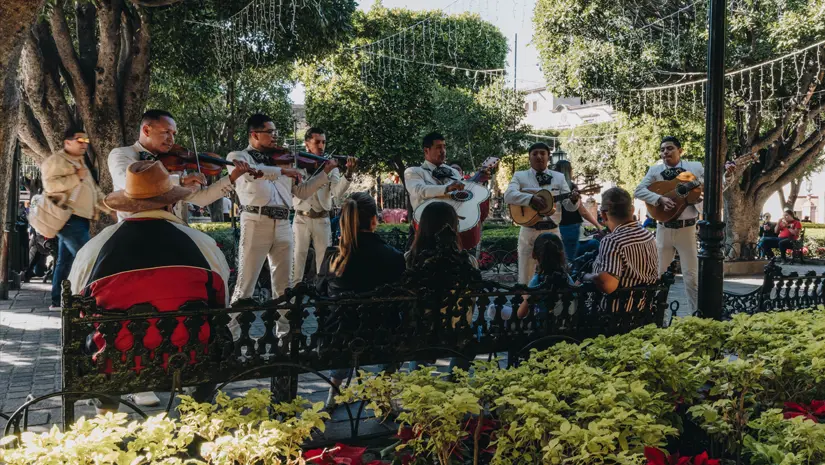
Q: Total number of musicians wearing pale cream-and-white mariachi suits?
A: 6